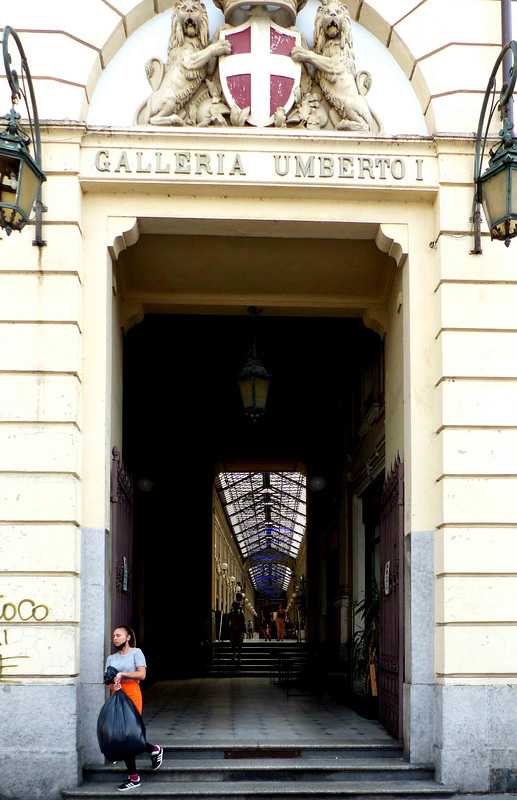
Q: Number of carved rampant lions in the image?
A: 2